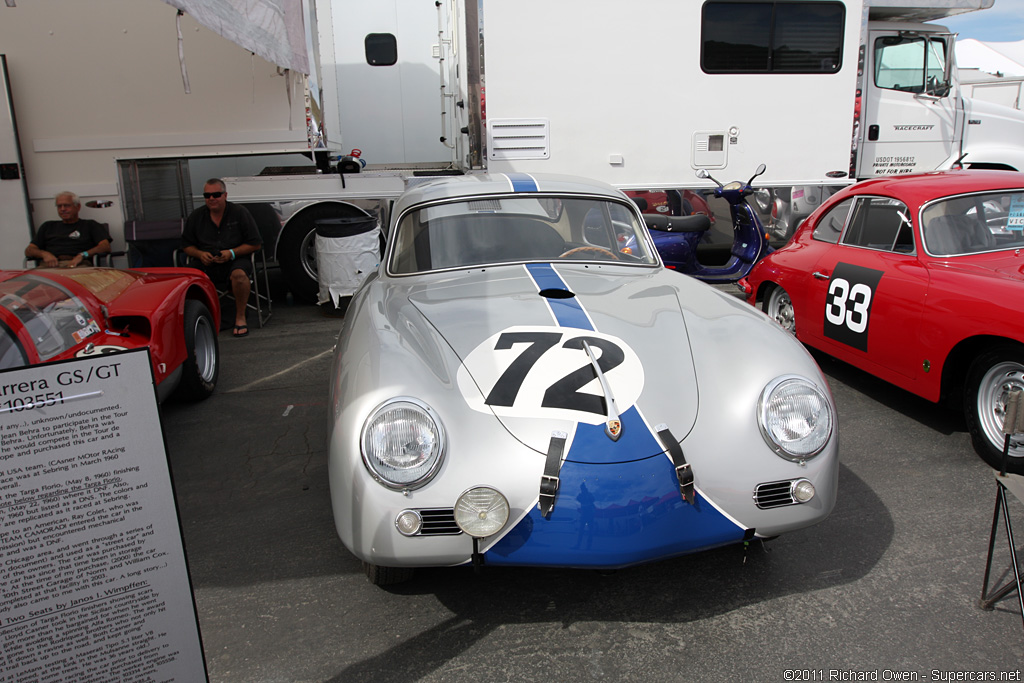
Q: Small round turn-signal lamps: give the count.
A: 2